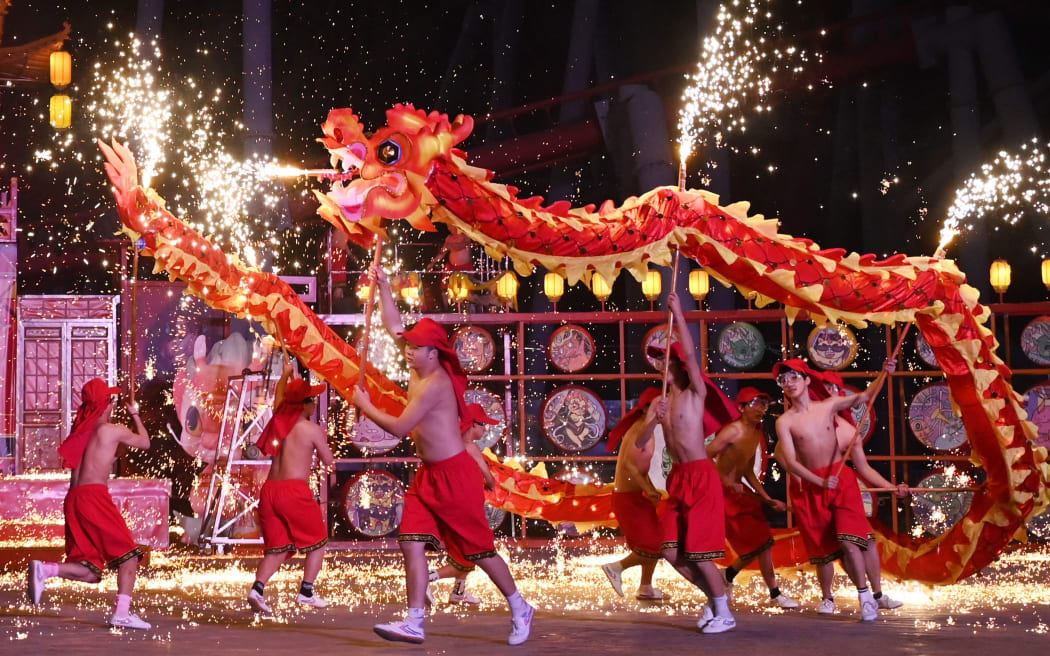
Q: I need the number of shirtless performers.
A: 9